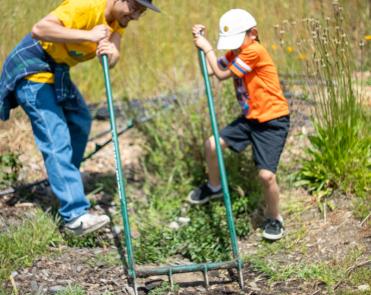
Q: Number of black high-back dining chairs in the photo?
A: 0